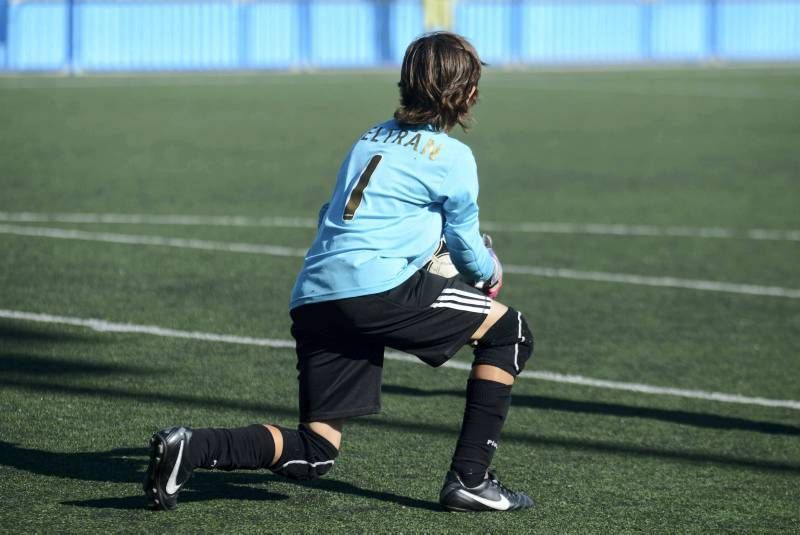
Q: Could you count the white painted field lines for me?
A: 3